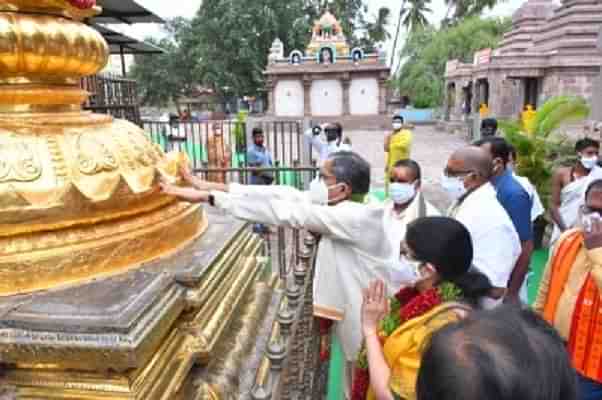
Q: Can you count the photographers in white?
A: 1